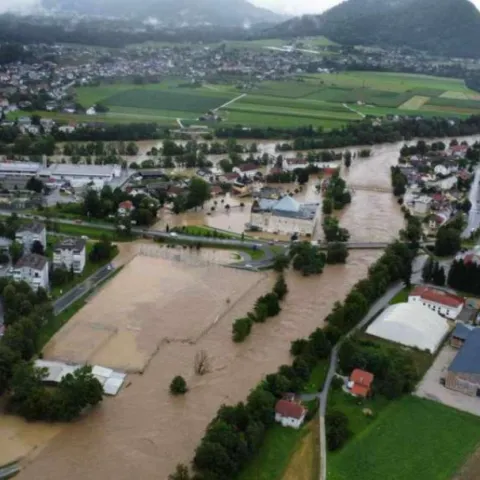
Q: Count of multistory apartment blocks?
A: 3